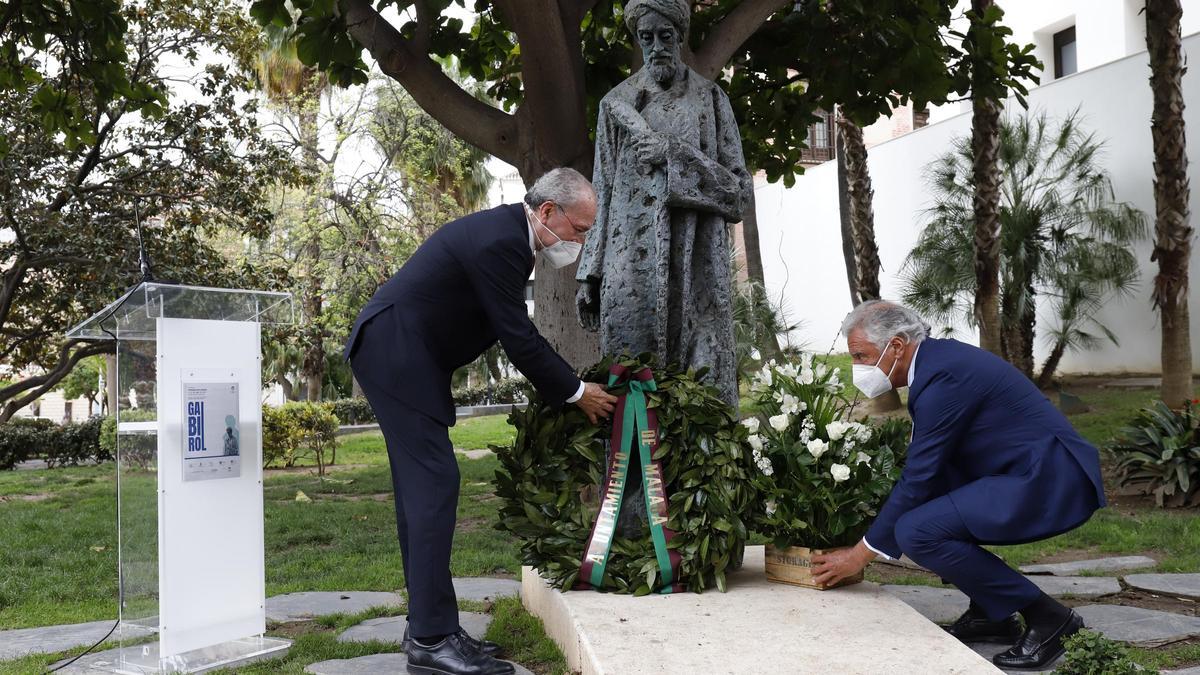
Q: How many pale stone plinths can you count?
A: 1